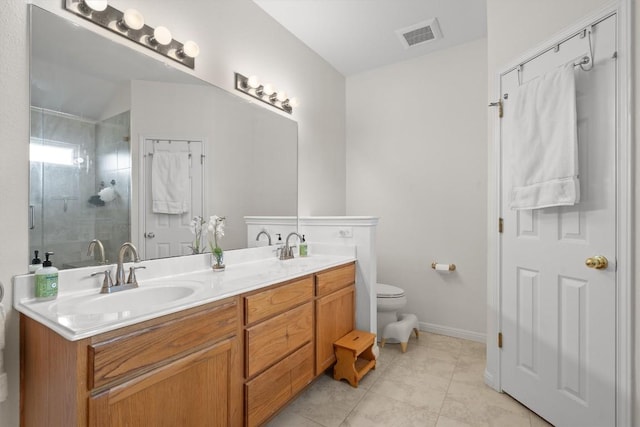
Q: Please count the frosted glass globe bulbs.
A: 8